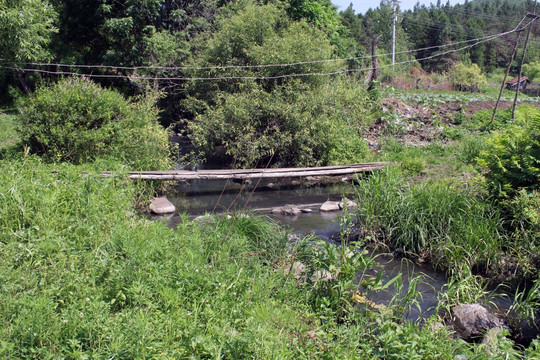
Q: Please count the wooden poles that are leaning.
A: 2